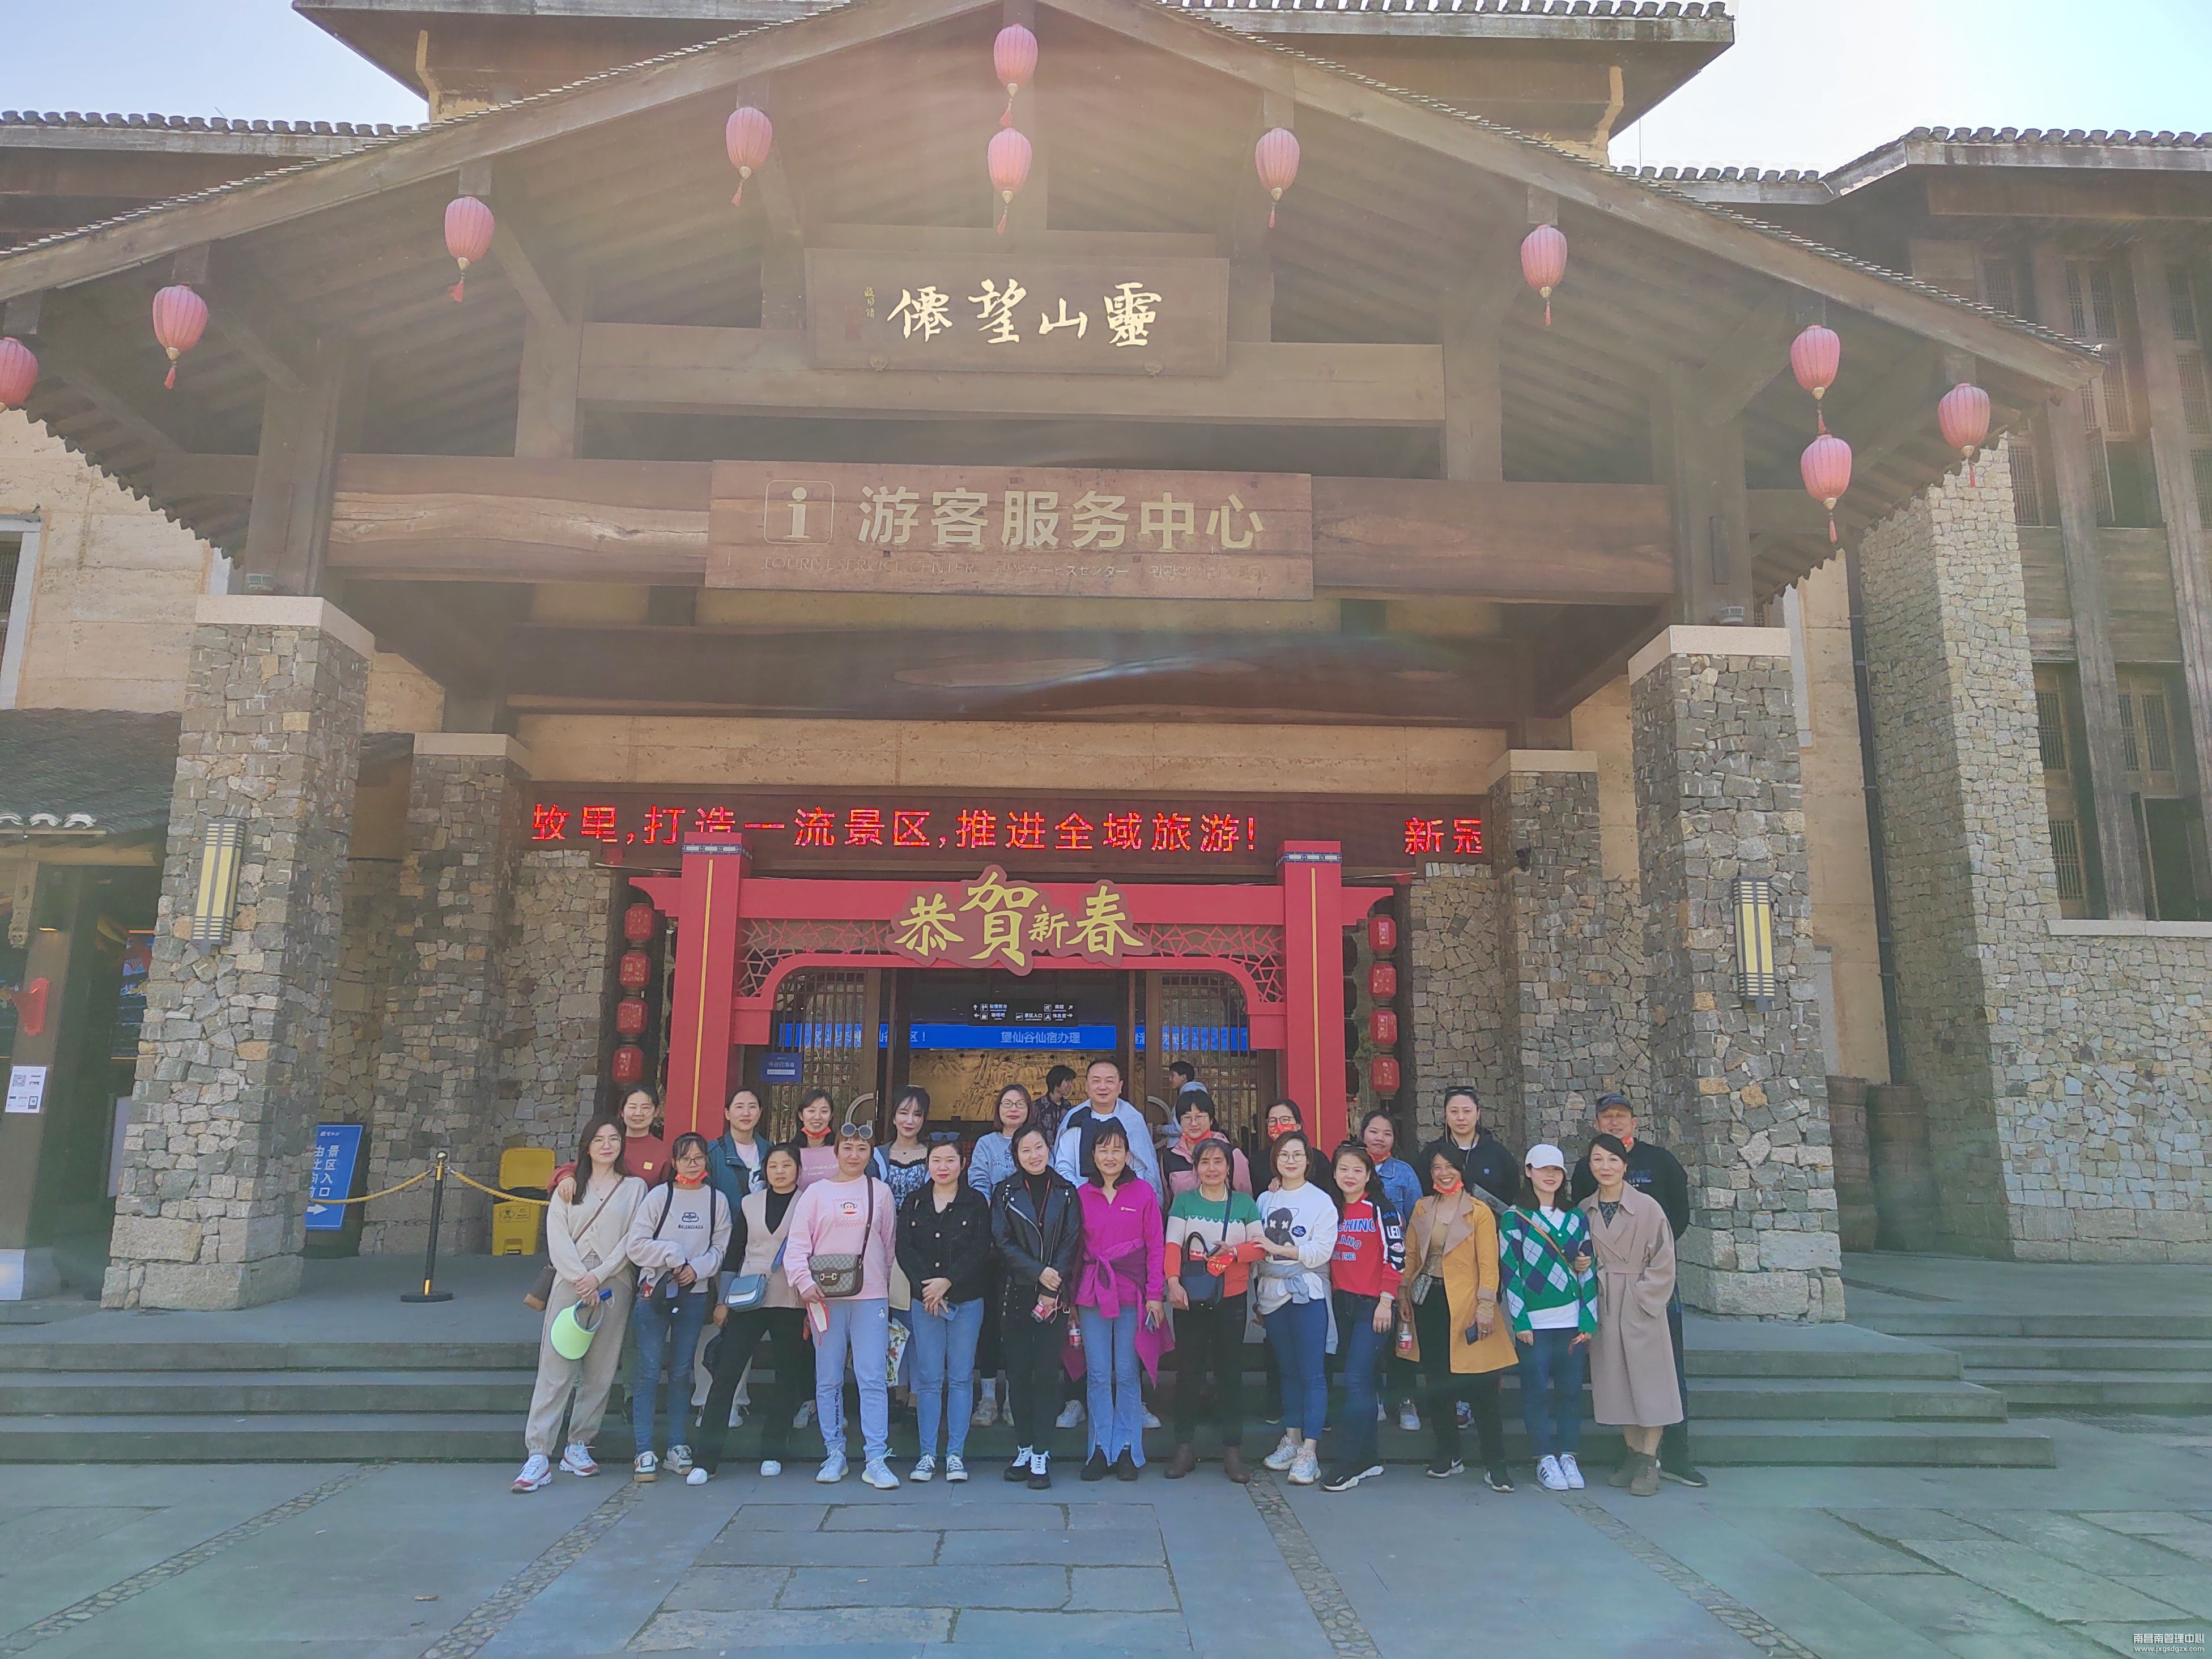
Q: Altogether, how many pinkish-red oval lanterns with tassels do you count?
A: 11